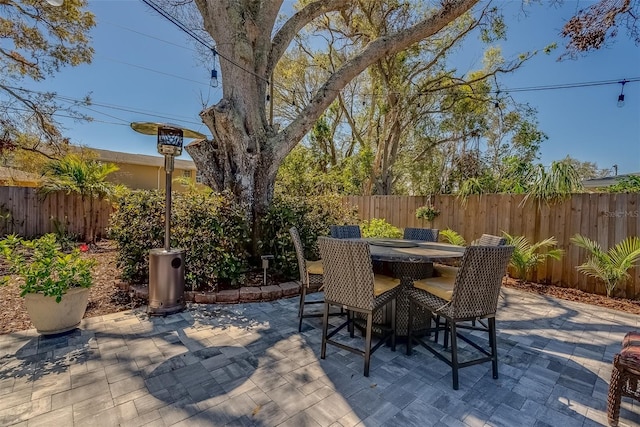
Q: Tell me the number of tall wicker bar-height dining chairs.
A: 6